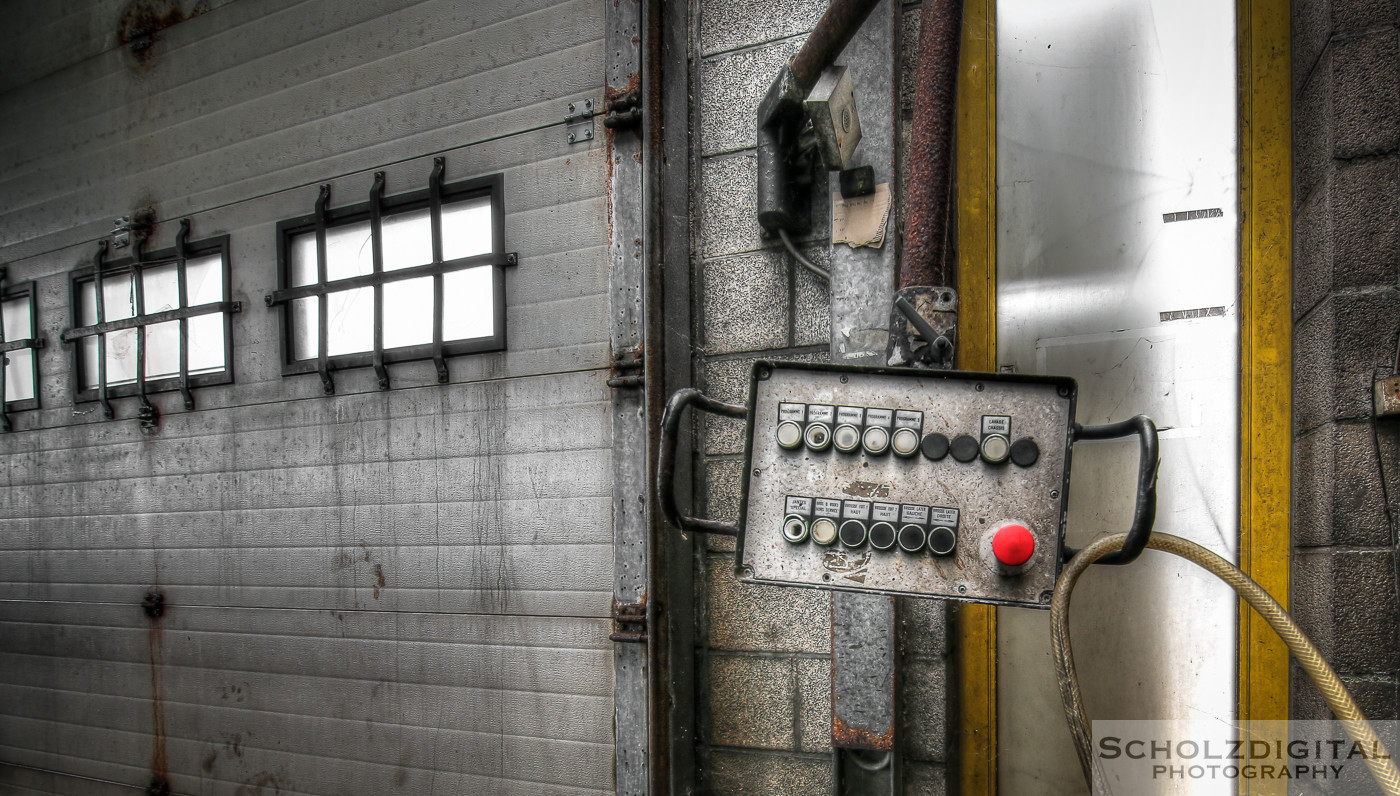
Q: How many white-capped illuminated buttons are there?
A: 8